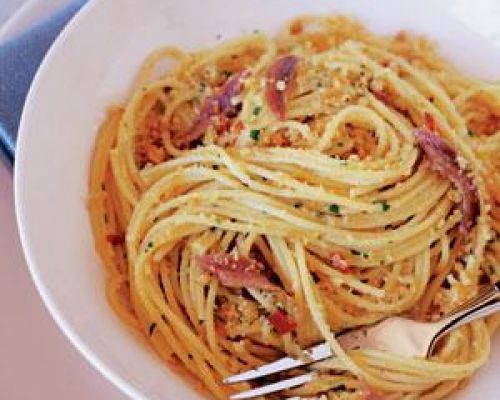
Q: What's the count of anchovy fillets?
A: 4